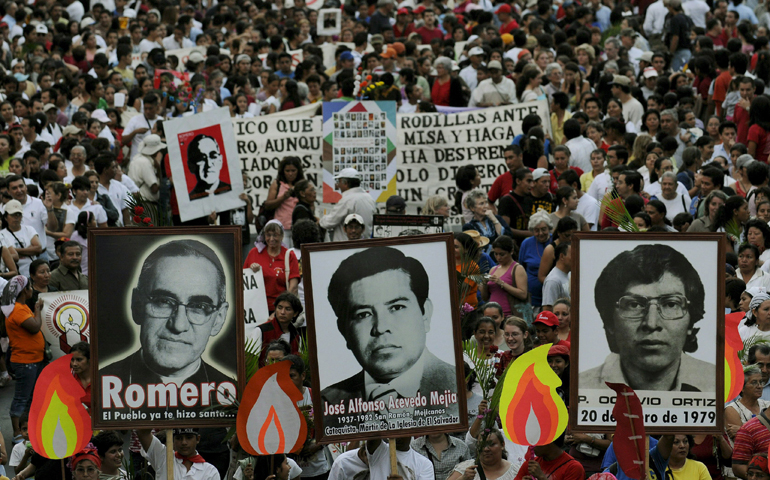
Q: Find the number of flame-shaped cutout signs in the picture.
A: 5